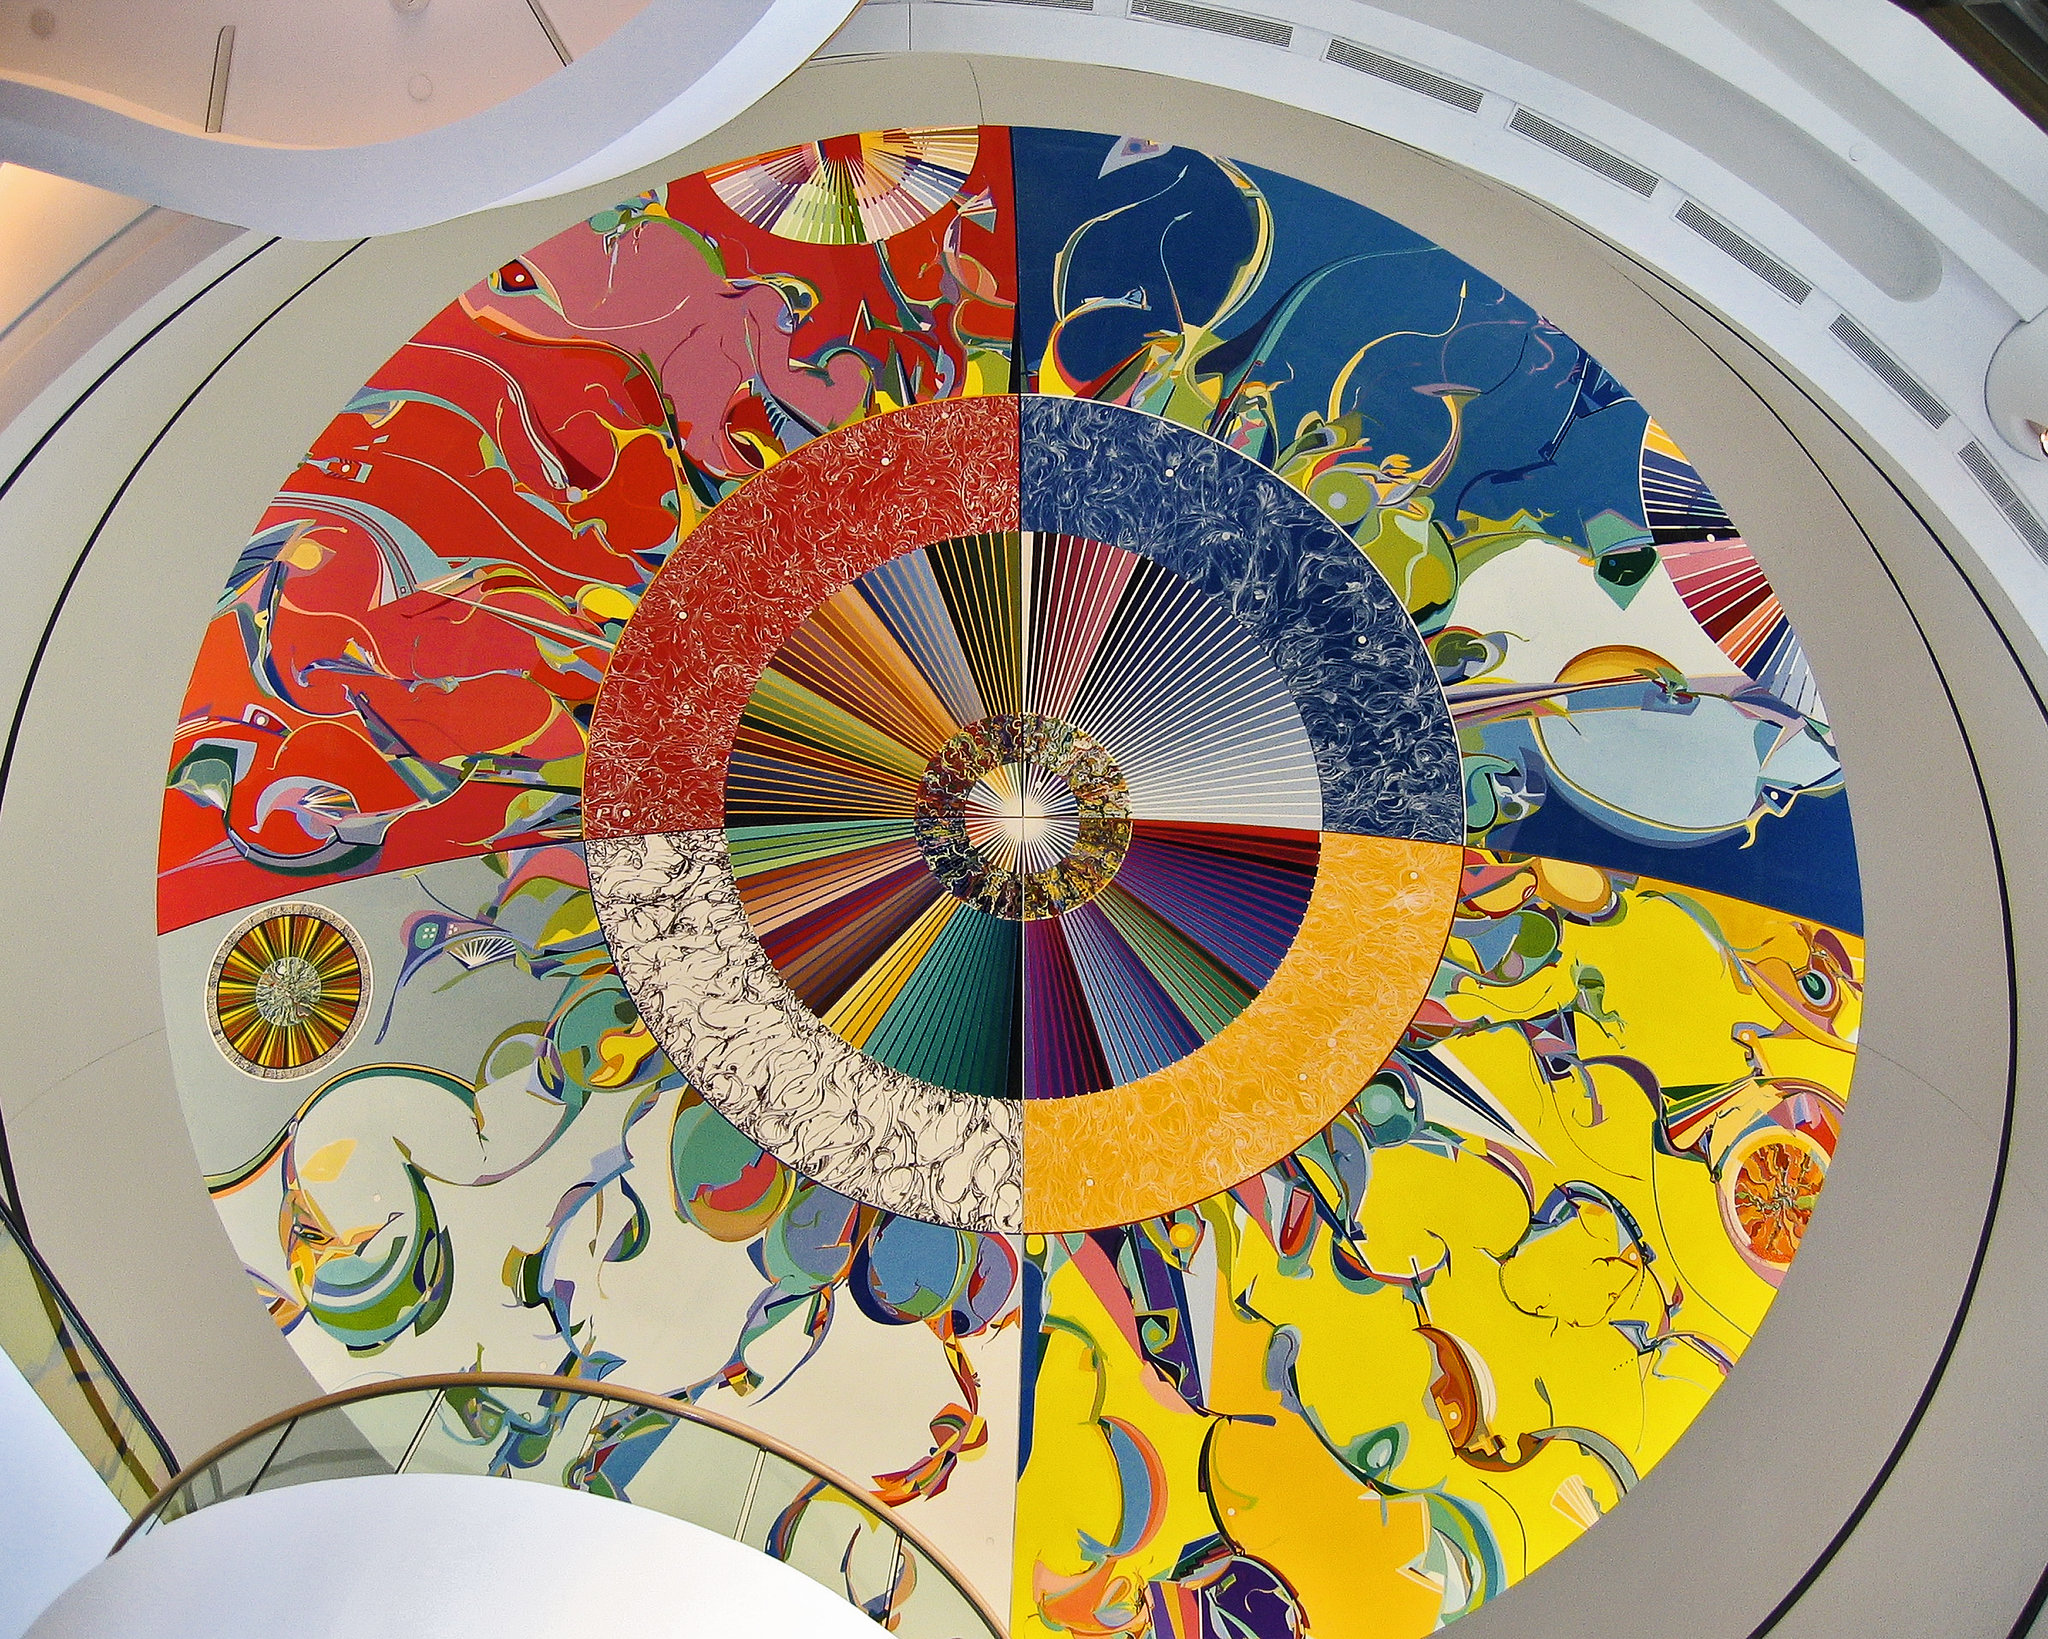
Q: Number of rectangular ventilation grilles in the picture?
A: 7